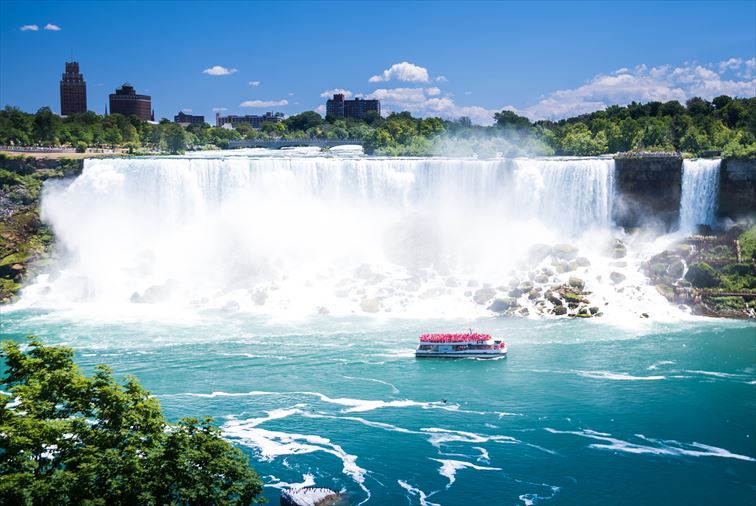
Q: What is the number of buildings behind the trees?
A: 5